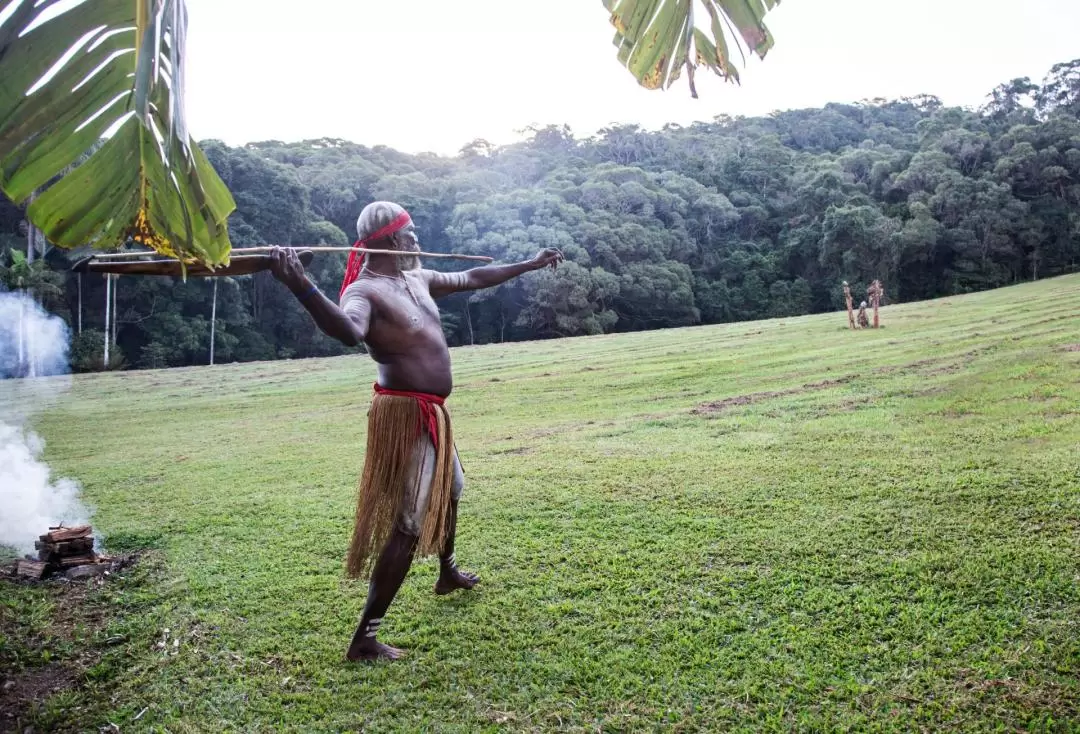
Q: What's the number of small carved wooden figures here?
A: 3